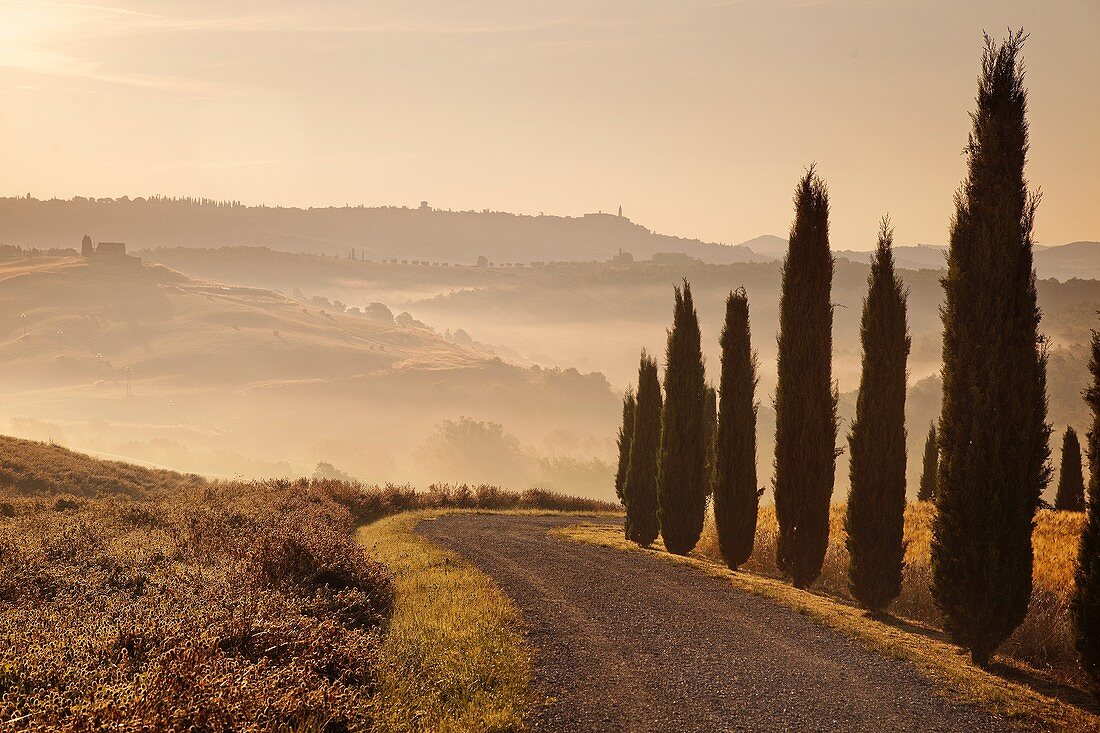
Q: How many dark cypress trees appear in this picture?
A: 11